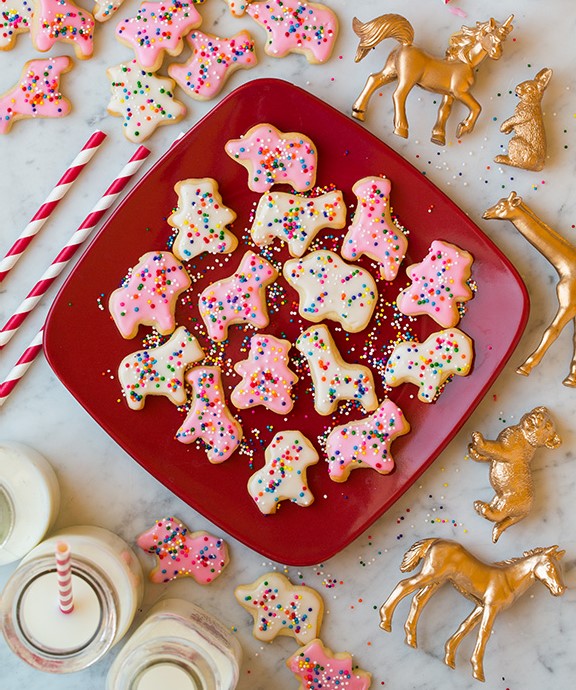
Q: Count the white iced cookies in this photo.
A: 12